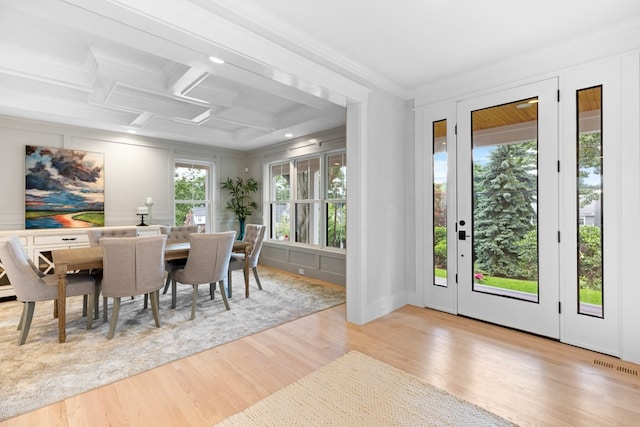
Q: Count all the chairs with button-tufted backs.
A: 3